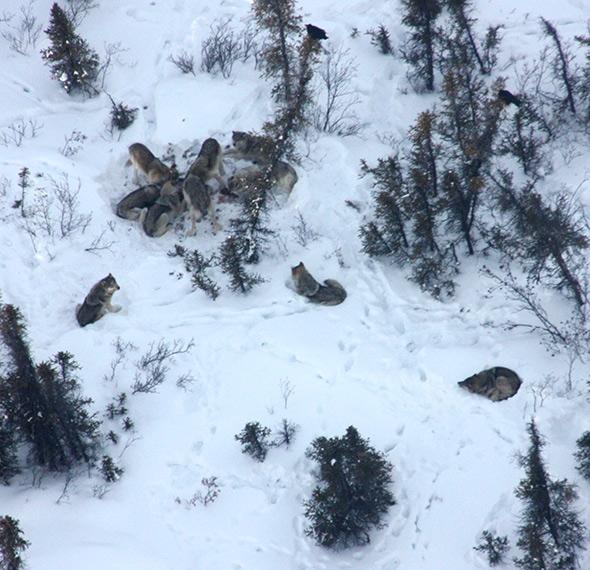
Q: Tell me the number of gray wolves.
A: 10